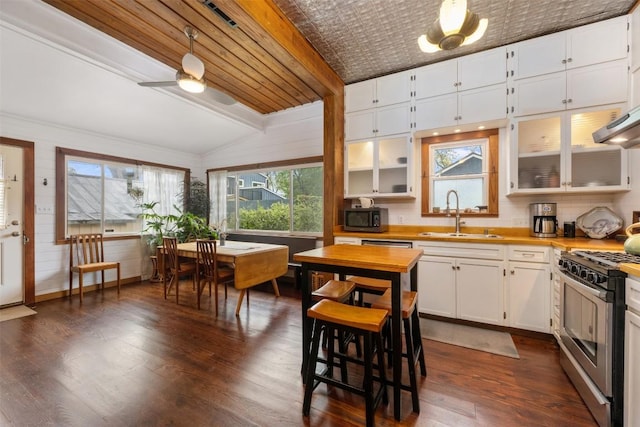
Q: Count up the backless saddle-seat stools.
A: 4